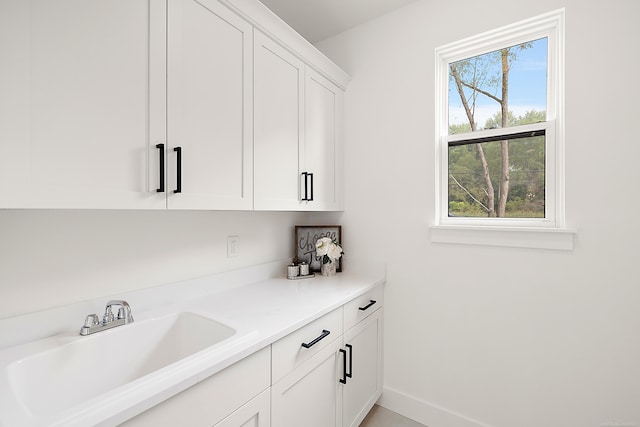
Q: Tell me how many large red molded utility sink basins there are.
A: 0